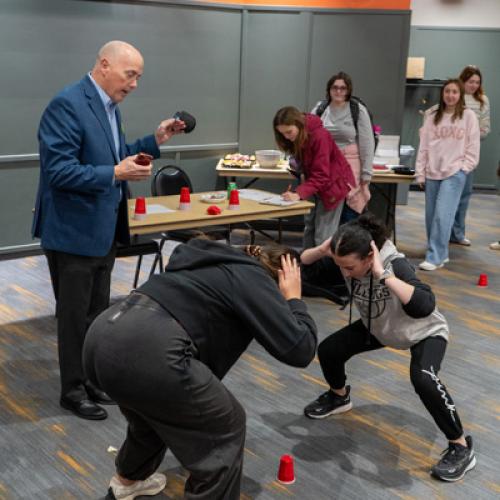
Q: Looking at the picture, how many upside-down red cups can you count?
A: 5